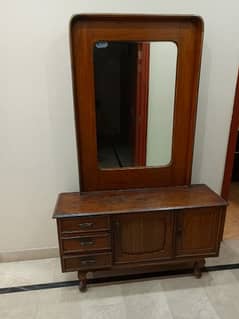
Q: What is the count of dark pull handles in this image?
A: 3